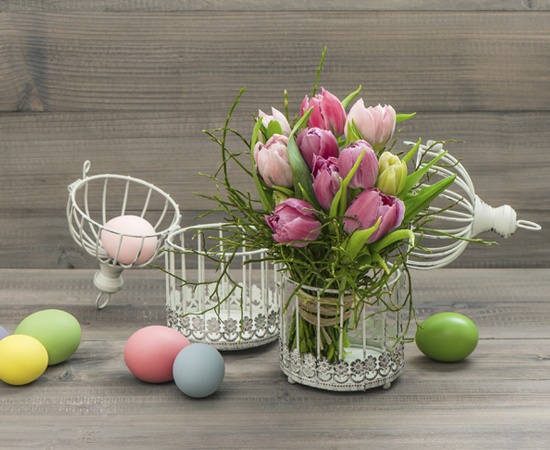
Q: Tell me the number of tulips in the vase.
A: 10